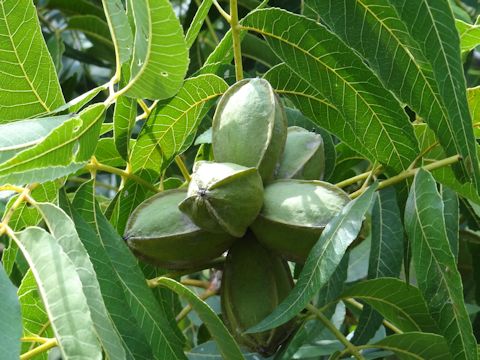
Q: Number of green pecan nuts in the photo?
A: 6